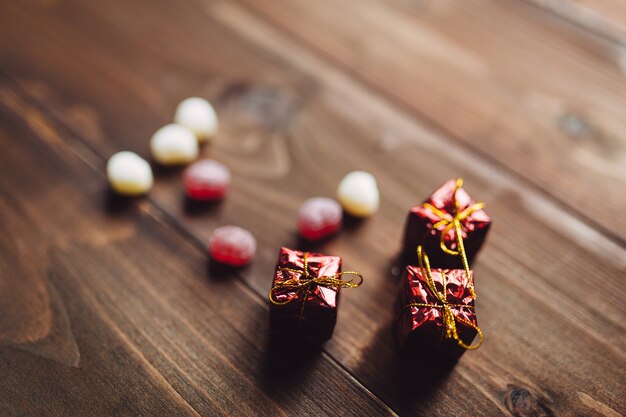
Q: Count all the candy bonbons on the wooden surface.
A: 7